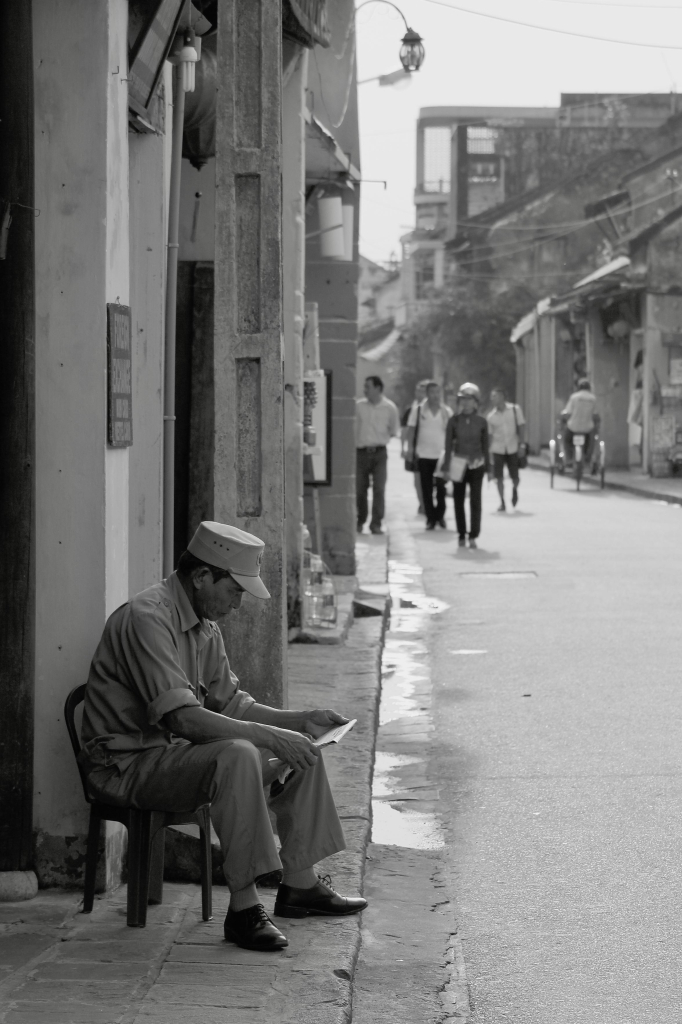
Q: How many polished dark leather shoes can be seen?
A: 2